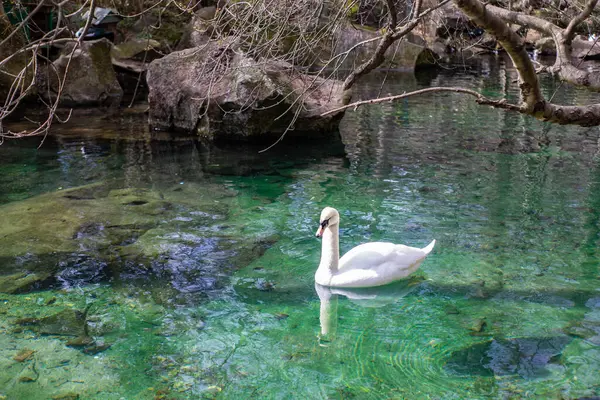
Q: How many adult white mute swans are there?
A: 1